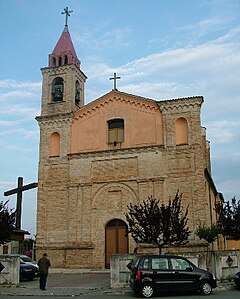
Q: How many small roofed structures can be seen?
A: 1